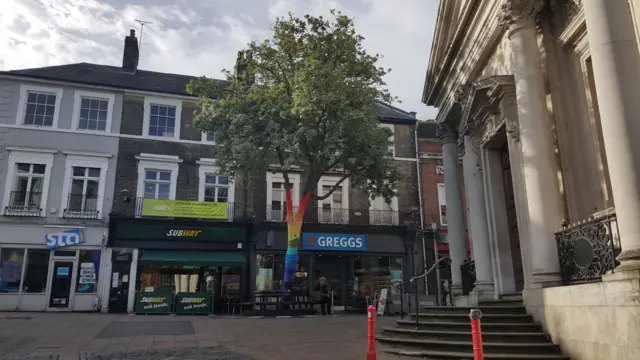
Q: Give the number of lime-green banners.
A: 1